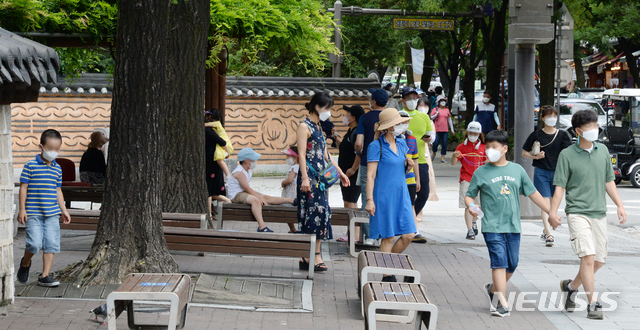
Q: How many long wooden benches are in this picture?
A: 3